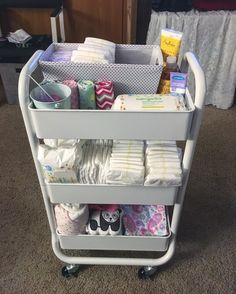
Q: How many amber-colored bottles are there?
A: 1